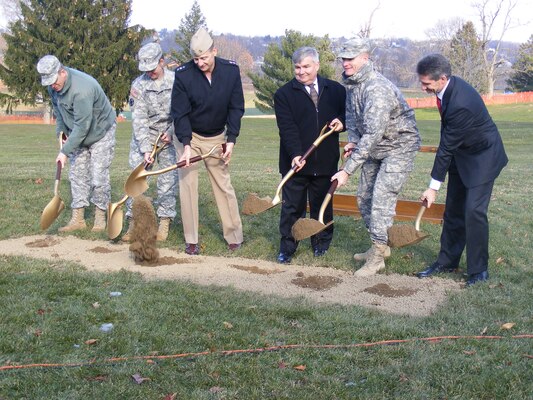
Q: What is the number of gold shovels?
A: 6